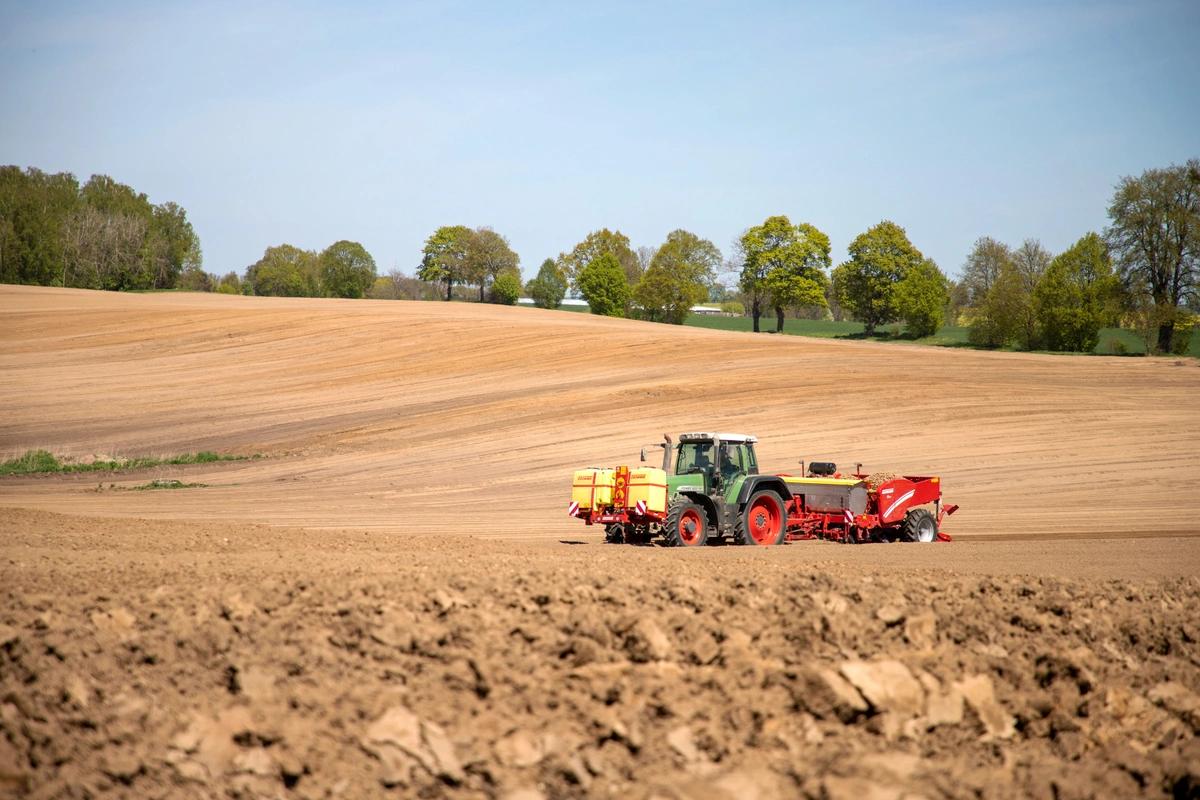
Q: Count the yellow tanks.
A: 2